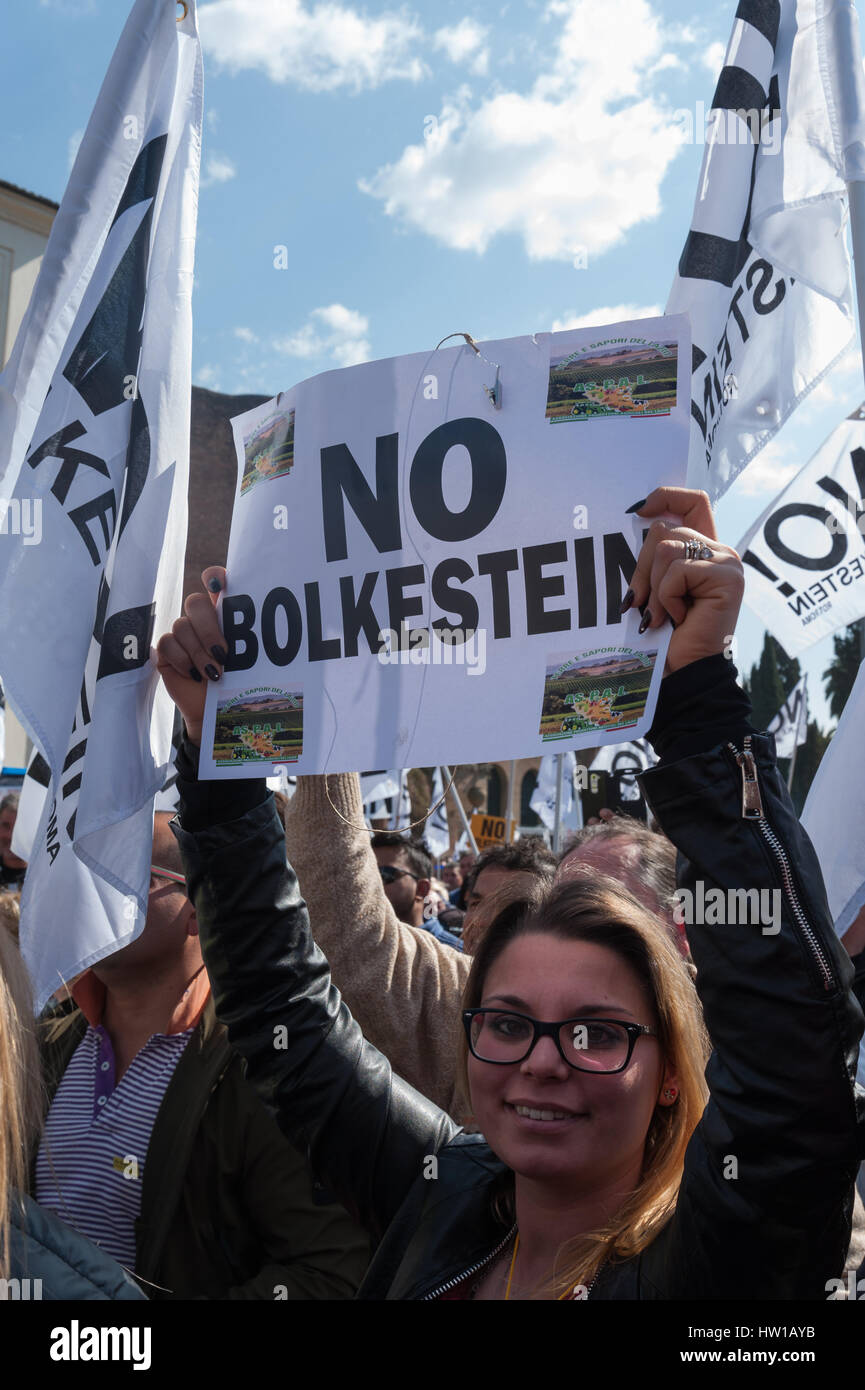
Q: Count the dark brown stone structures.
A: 1